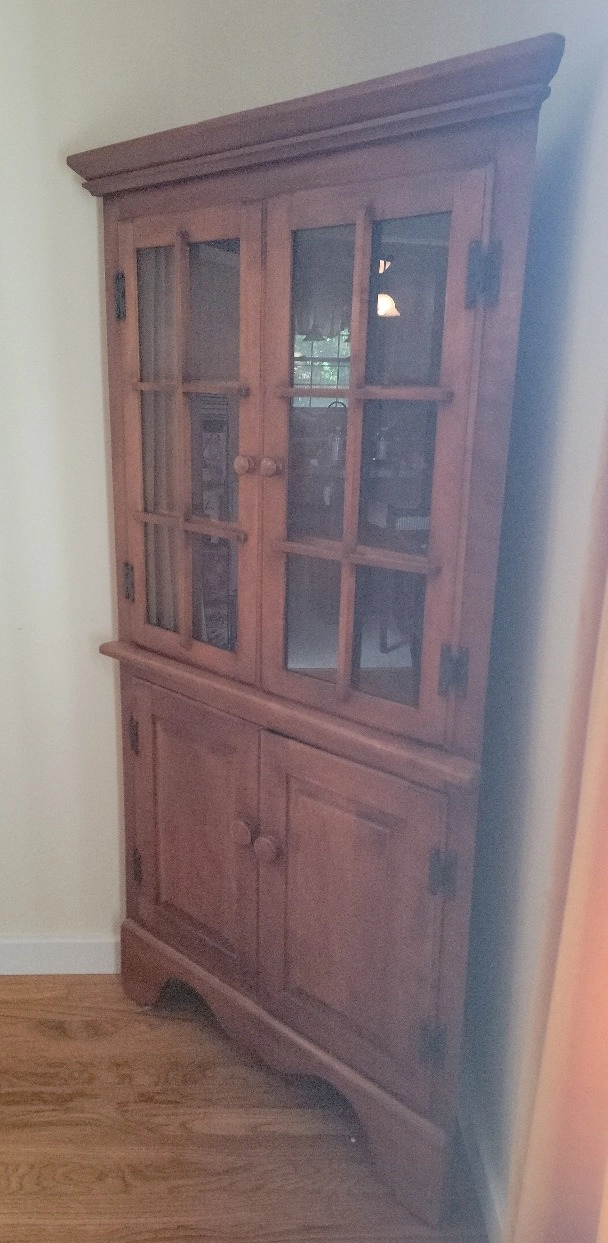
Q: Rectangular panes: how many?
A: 12